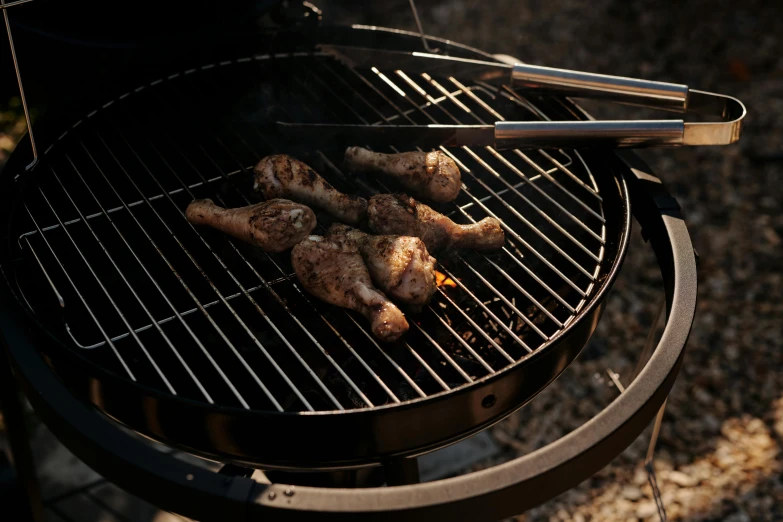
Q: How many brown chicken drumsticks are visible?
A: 6